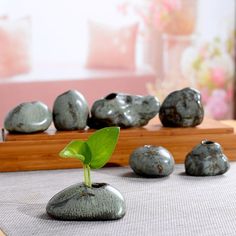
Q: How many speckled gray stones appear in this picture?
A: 7